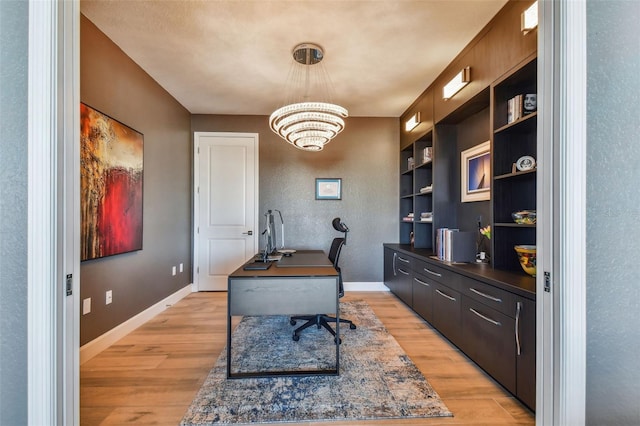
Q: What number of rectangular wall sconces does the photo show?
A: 3